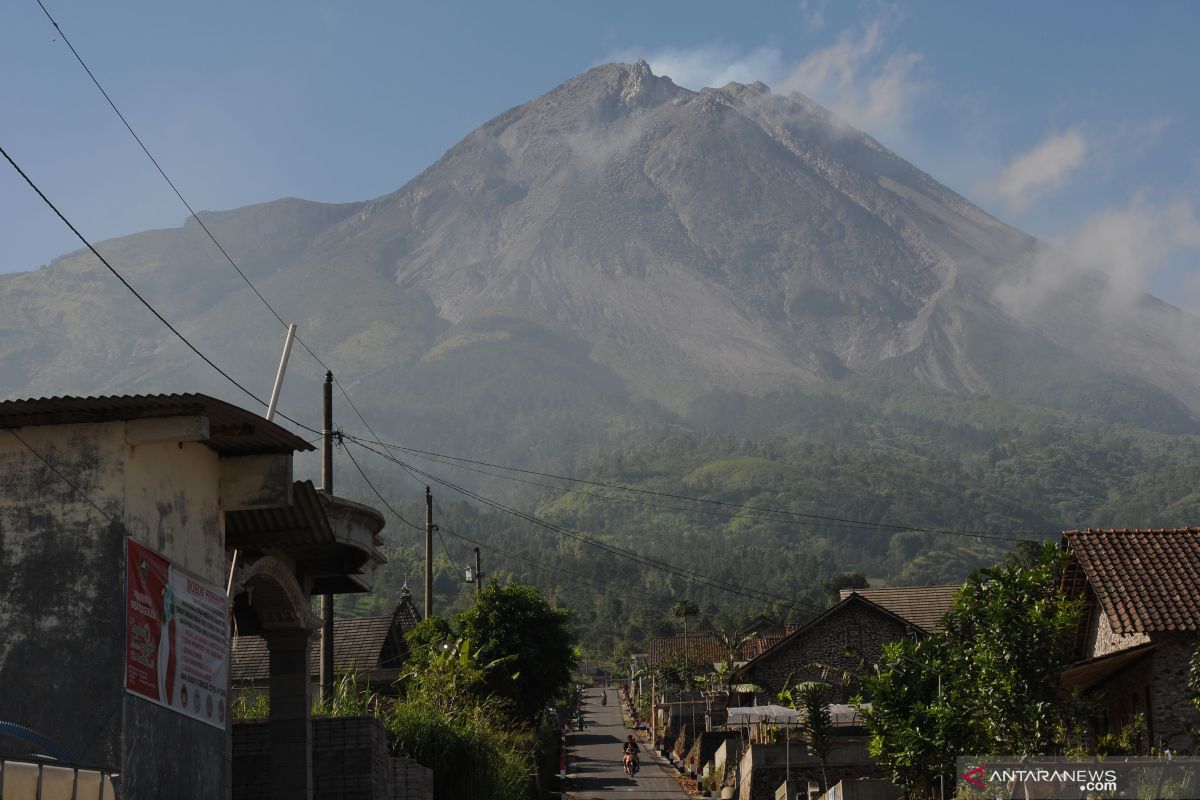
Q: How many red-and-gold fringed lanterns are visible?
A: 0